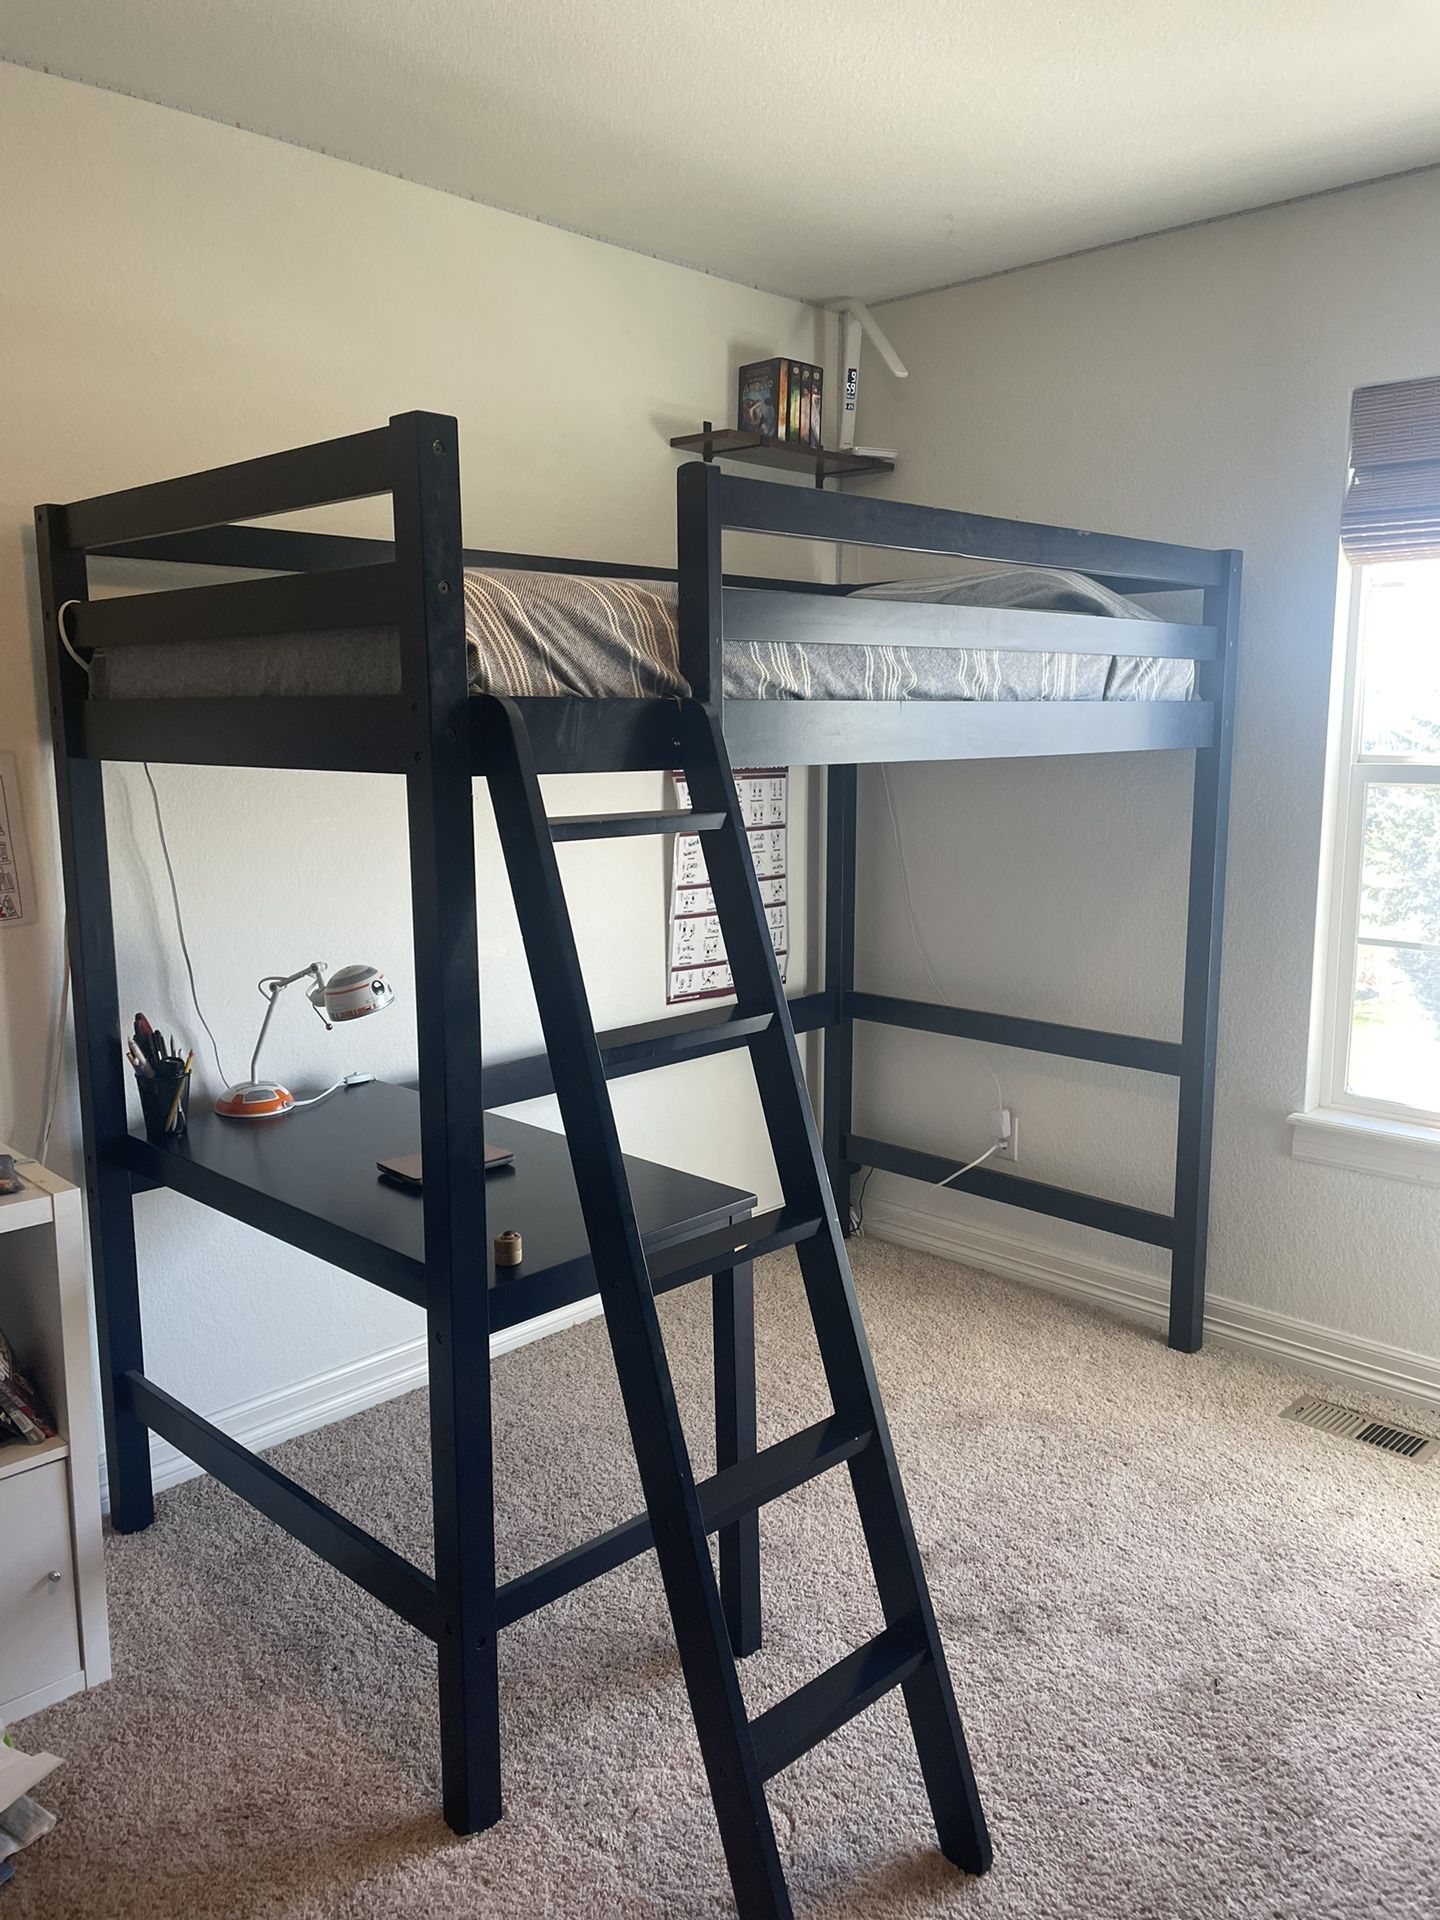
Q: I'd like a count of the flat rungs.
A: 5